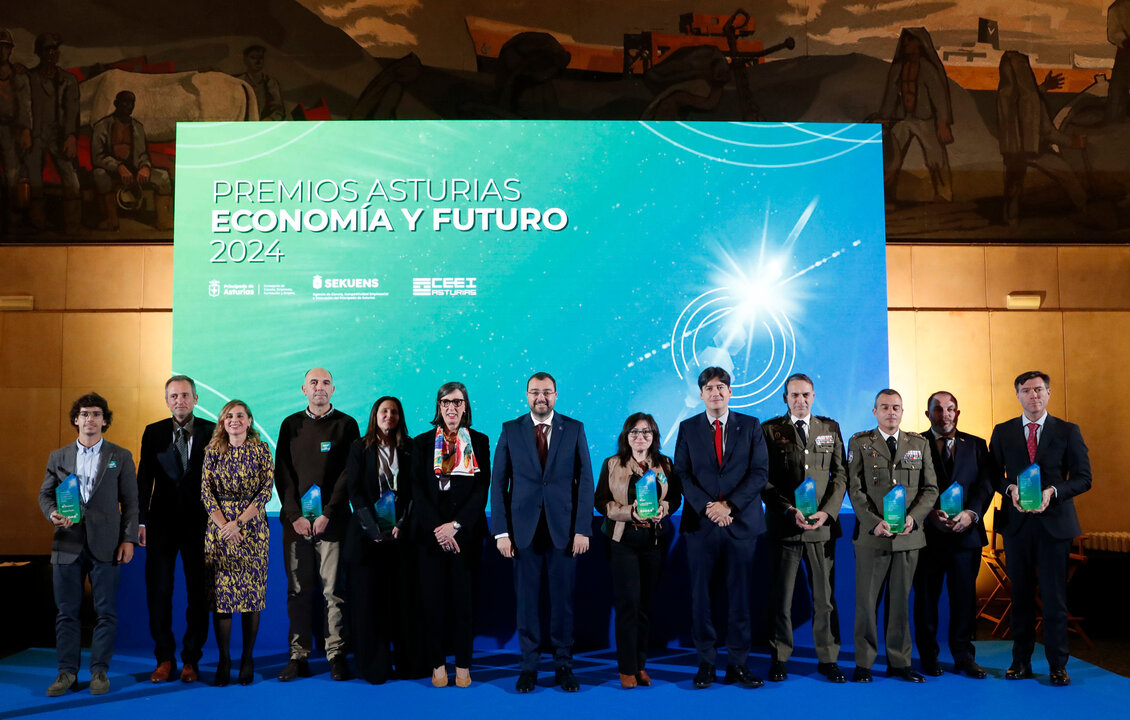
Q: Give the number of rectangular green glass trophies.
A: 8